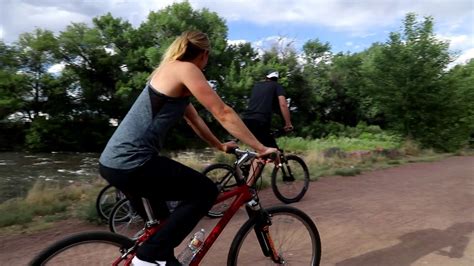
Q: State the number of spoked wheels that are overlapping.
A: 2